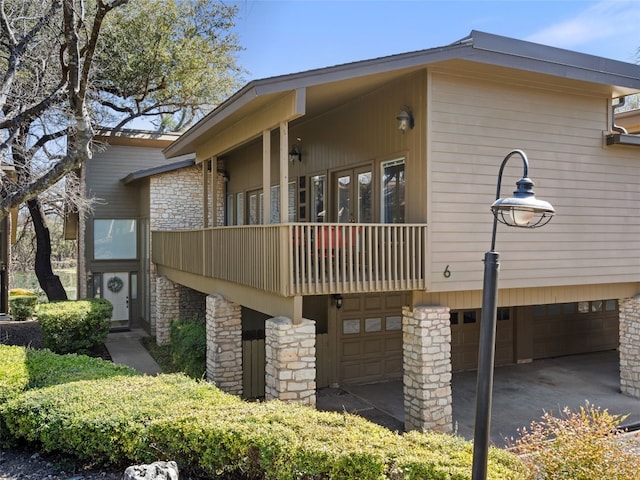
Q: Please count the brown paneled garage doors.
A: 3